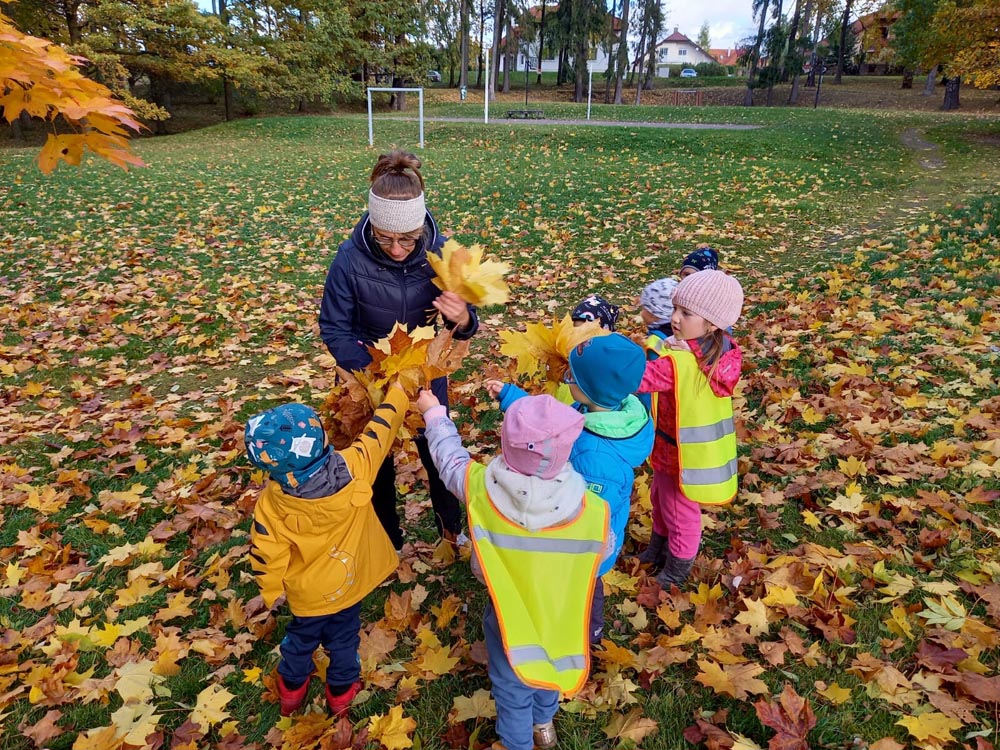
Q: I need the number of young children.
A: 7